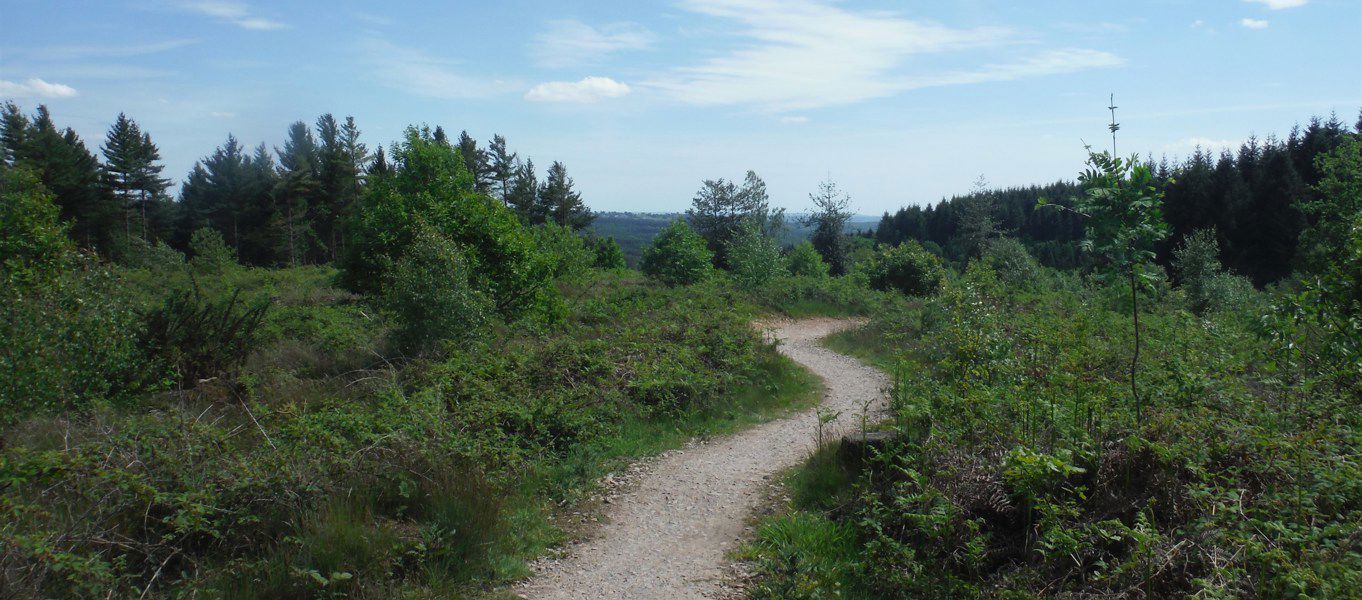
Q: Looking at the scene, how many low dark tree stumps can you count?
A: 1